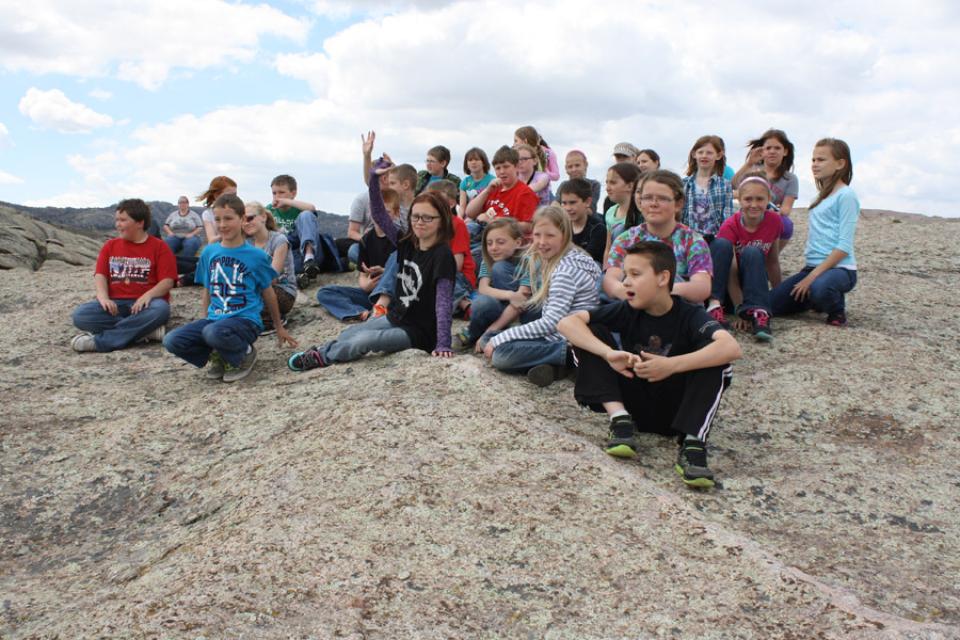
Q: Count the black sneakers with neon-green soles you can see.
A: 2